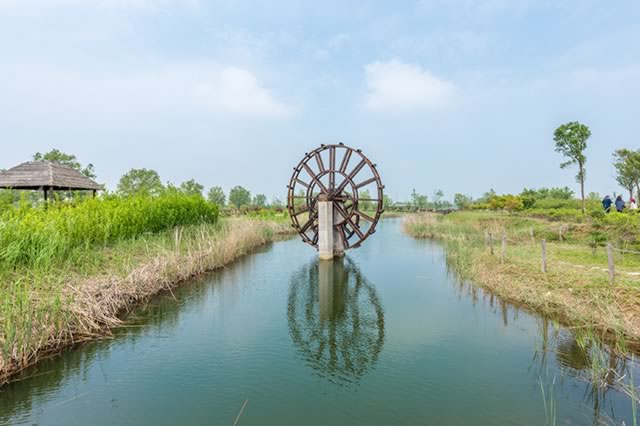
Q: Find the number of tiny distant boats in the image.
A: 0